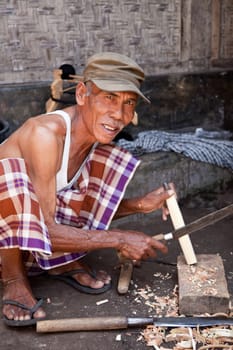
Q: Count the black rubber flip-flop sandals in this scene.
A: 2